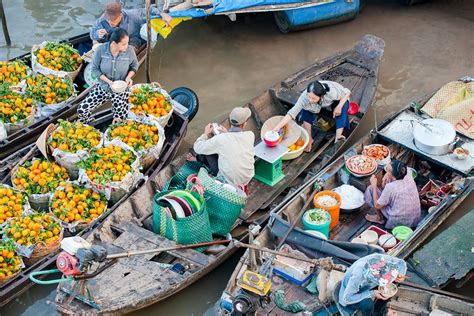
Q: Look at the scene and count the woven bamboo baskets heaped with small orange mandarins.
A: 13